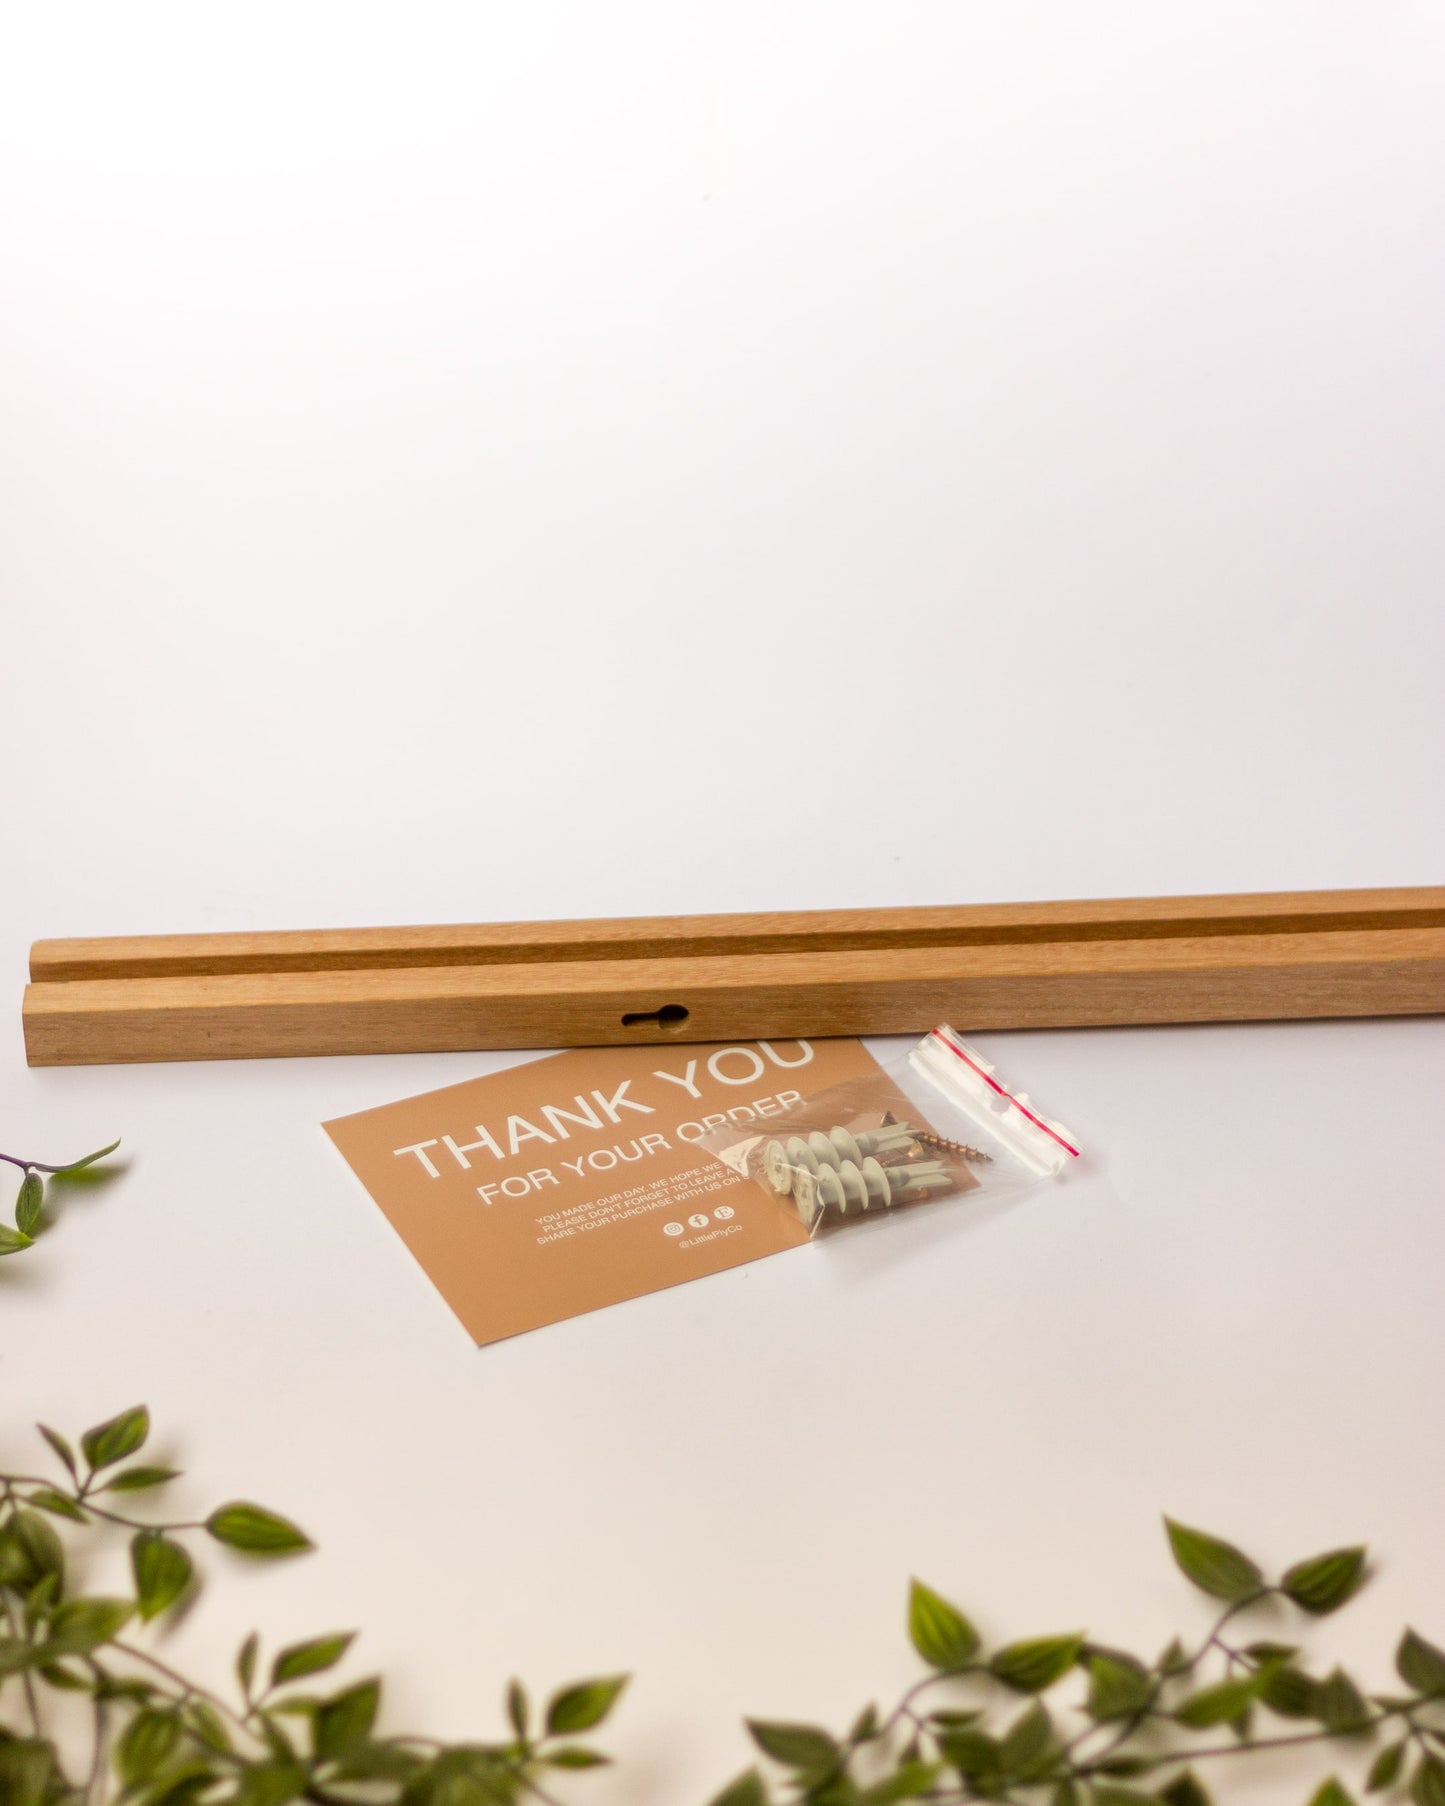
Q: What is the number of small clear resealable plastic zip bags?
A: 1